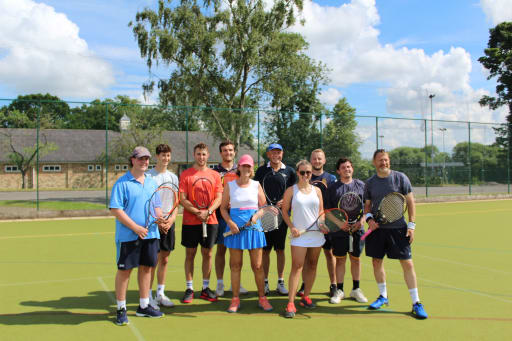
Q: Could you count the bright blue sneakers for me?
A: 2